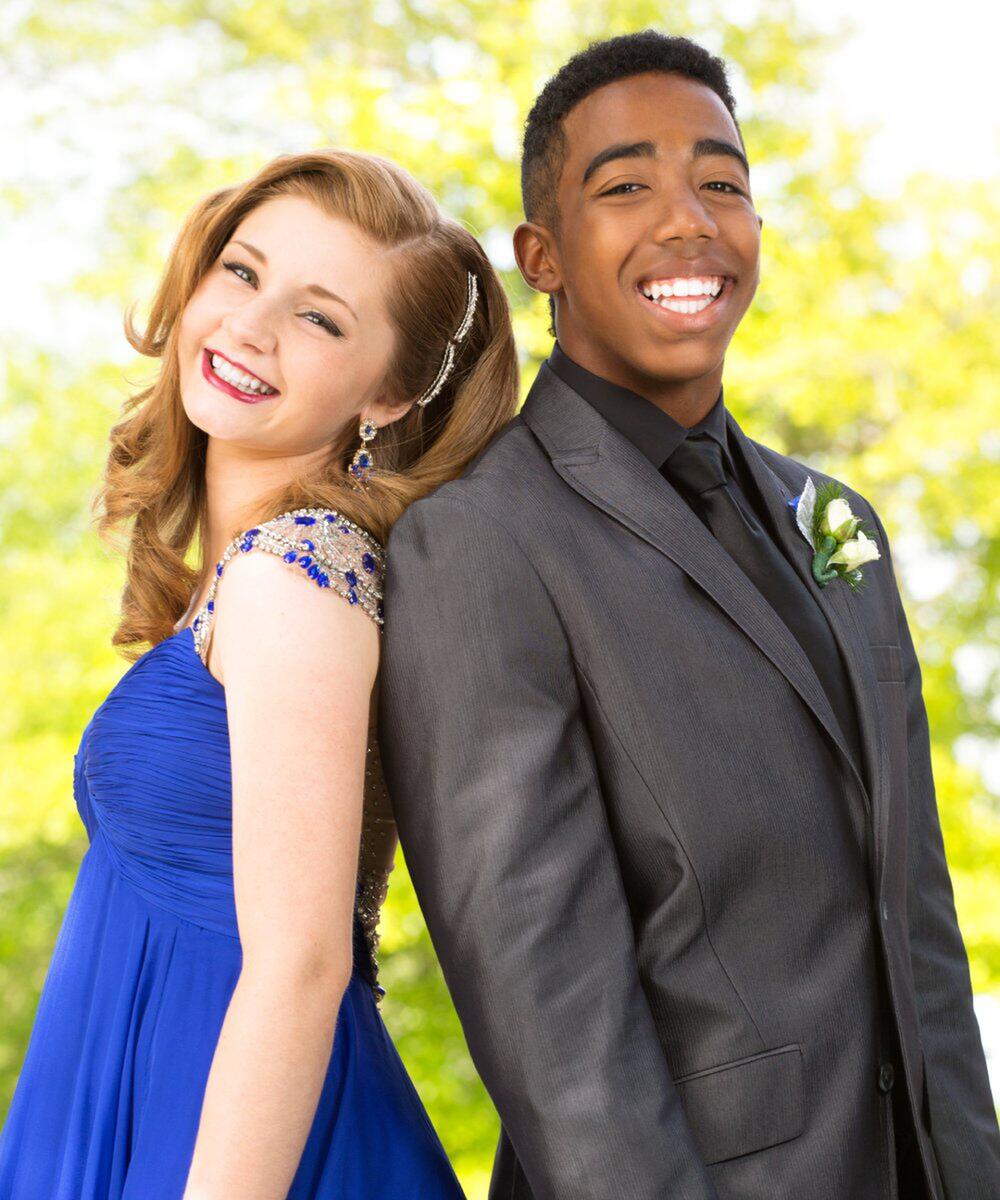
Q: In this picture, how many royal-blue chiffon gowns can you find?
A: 1